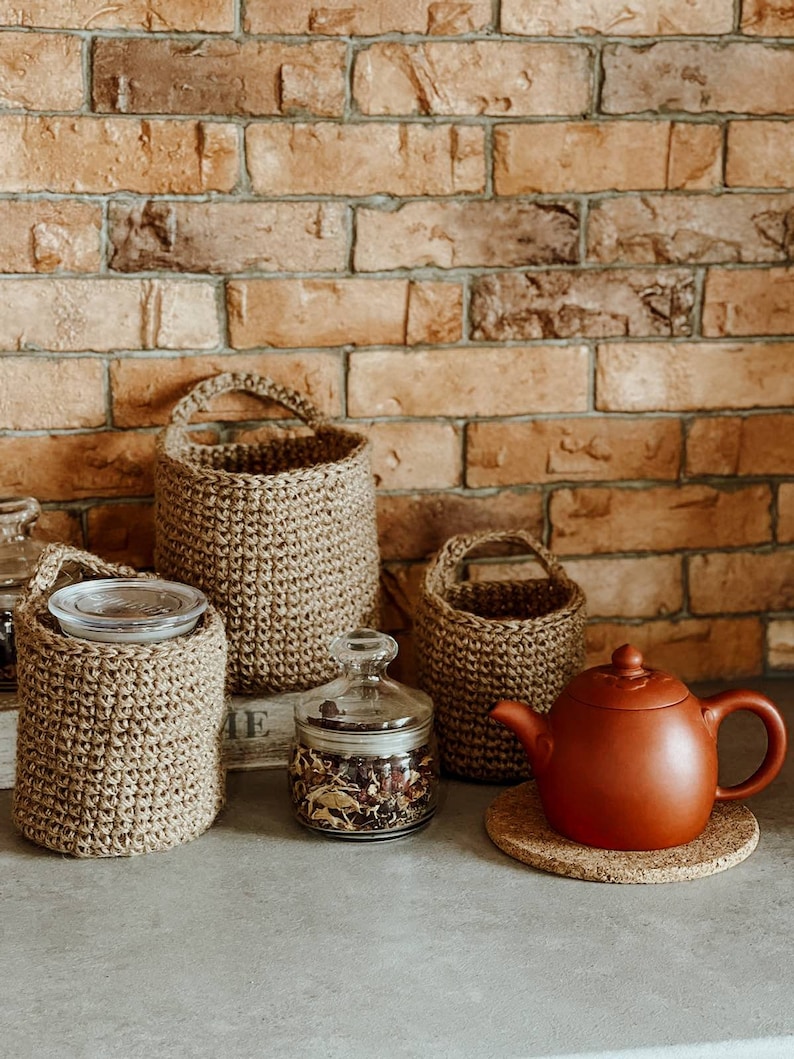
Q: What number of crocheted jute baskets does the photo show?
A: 3